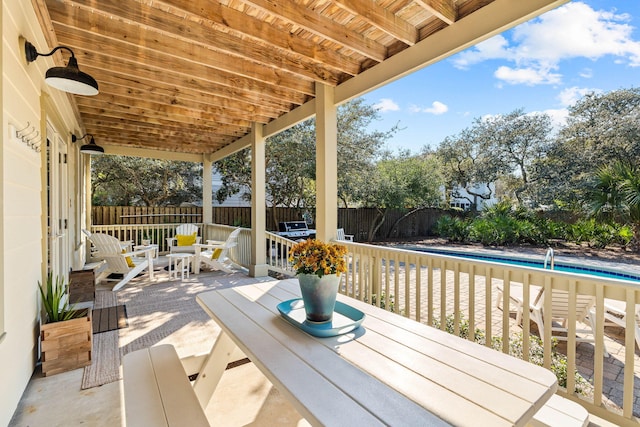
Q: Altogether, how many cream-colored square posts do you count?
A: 3